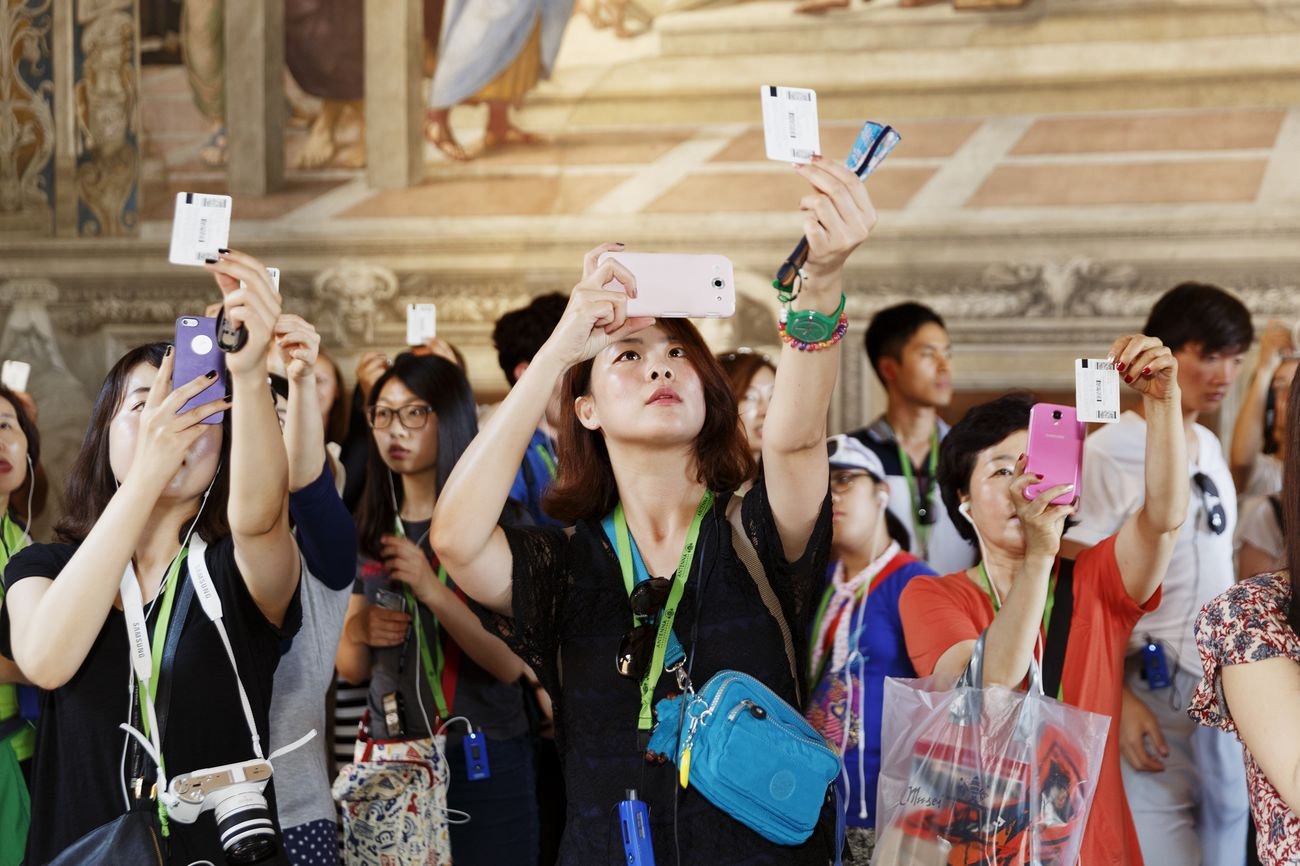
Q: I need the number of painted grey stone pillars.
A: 2